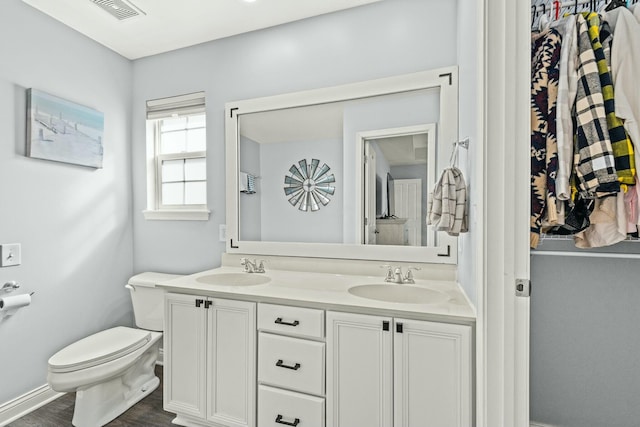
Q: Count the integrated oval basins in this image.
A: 2